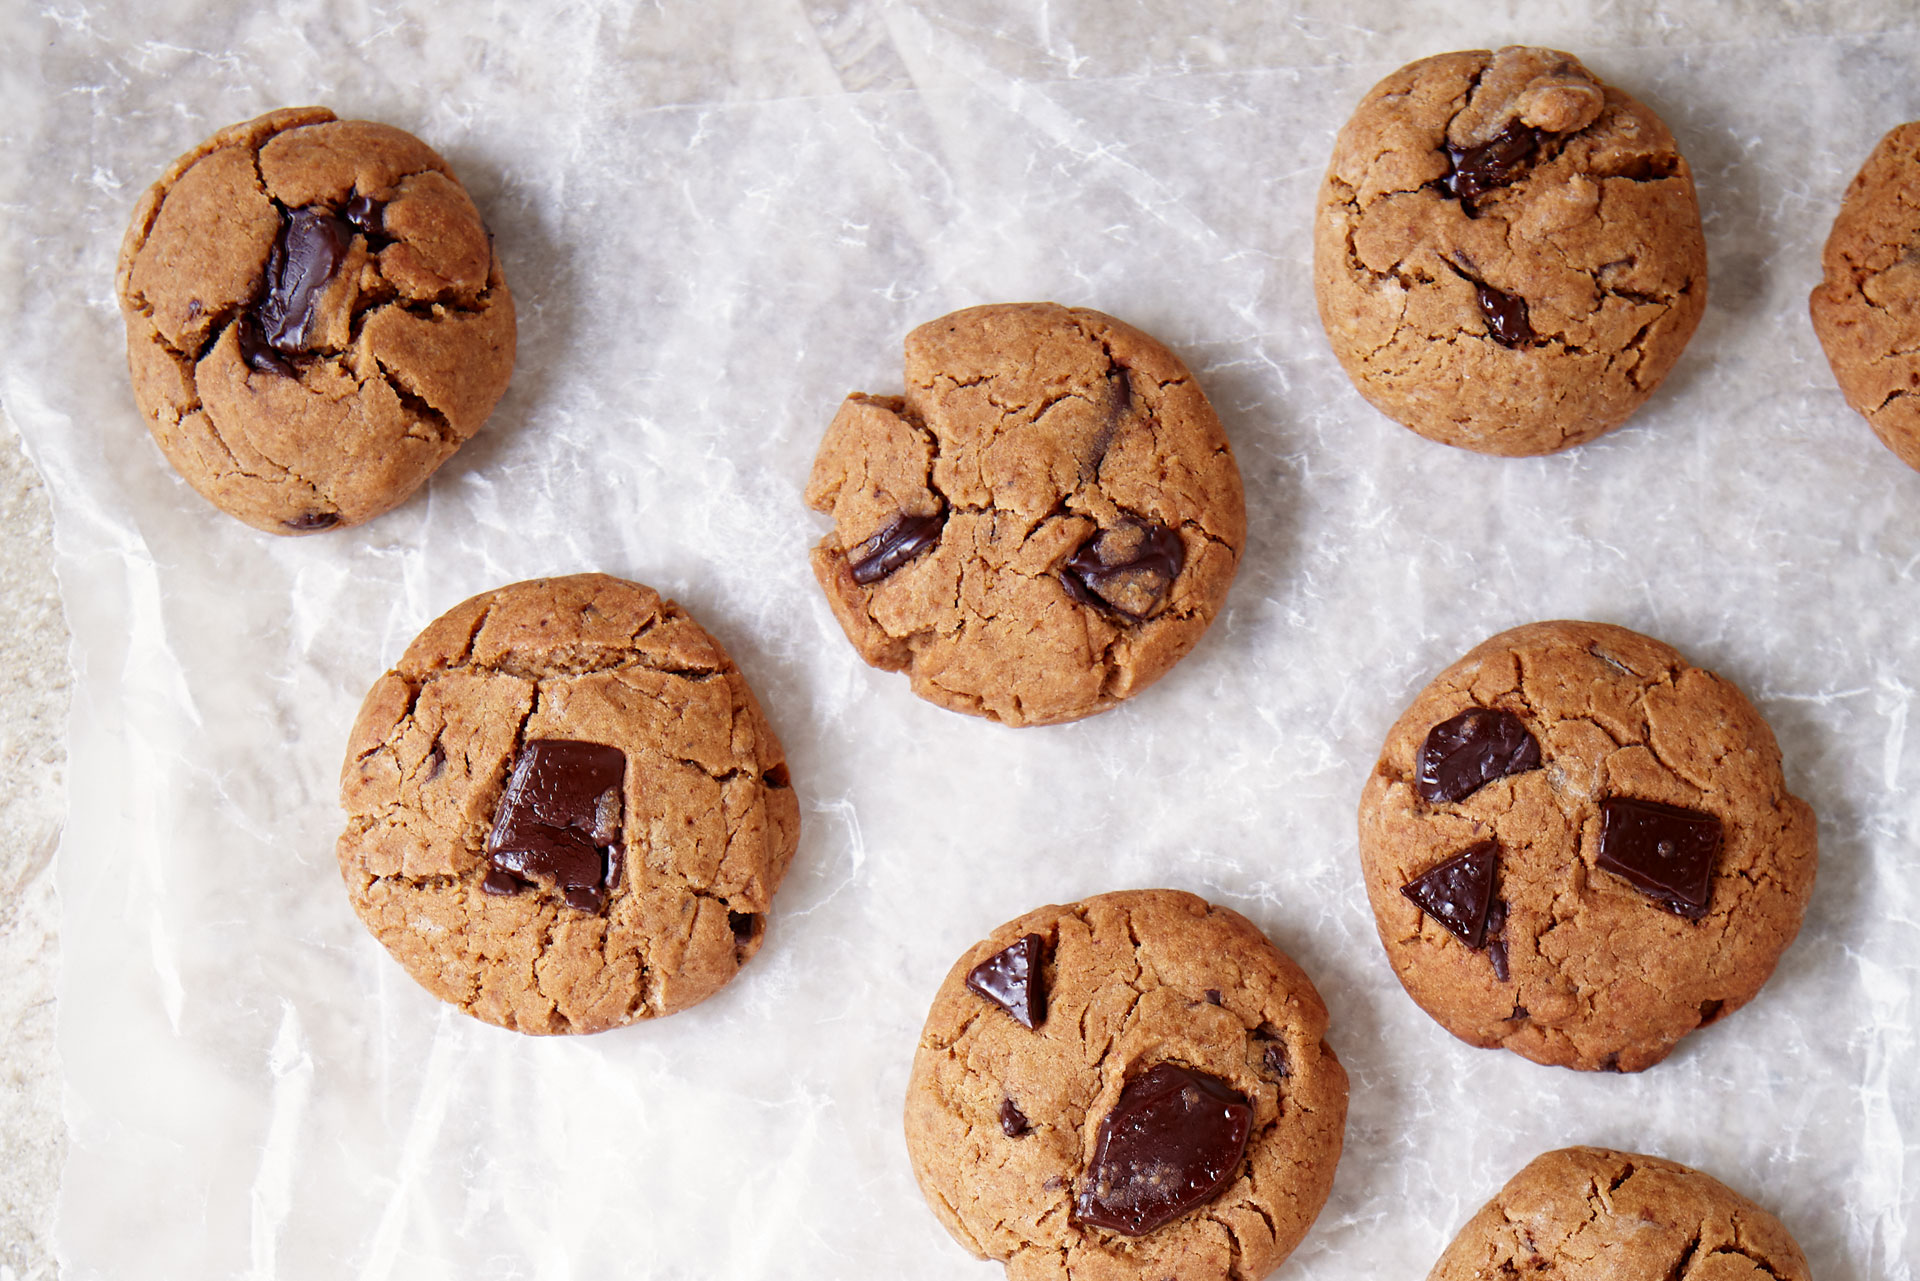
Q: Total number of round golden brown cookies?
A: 8